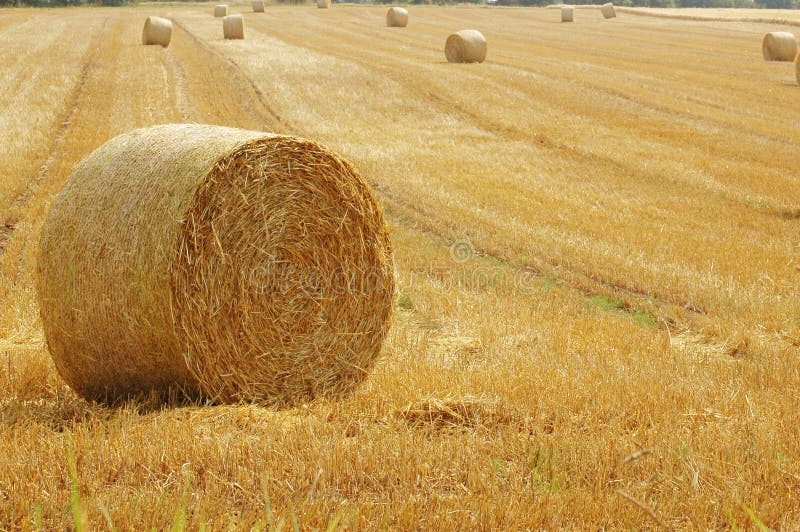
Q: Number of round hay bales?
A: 12